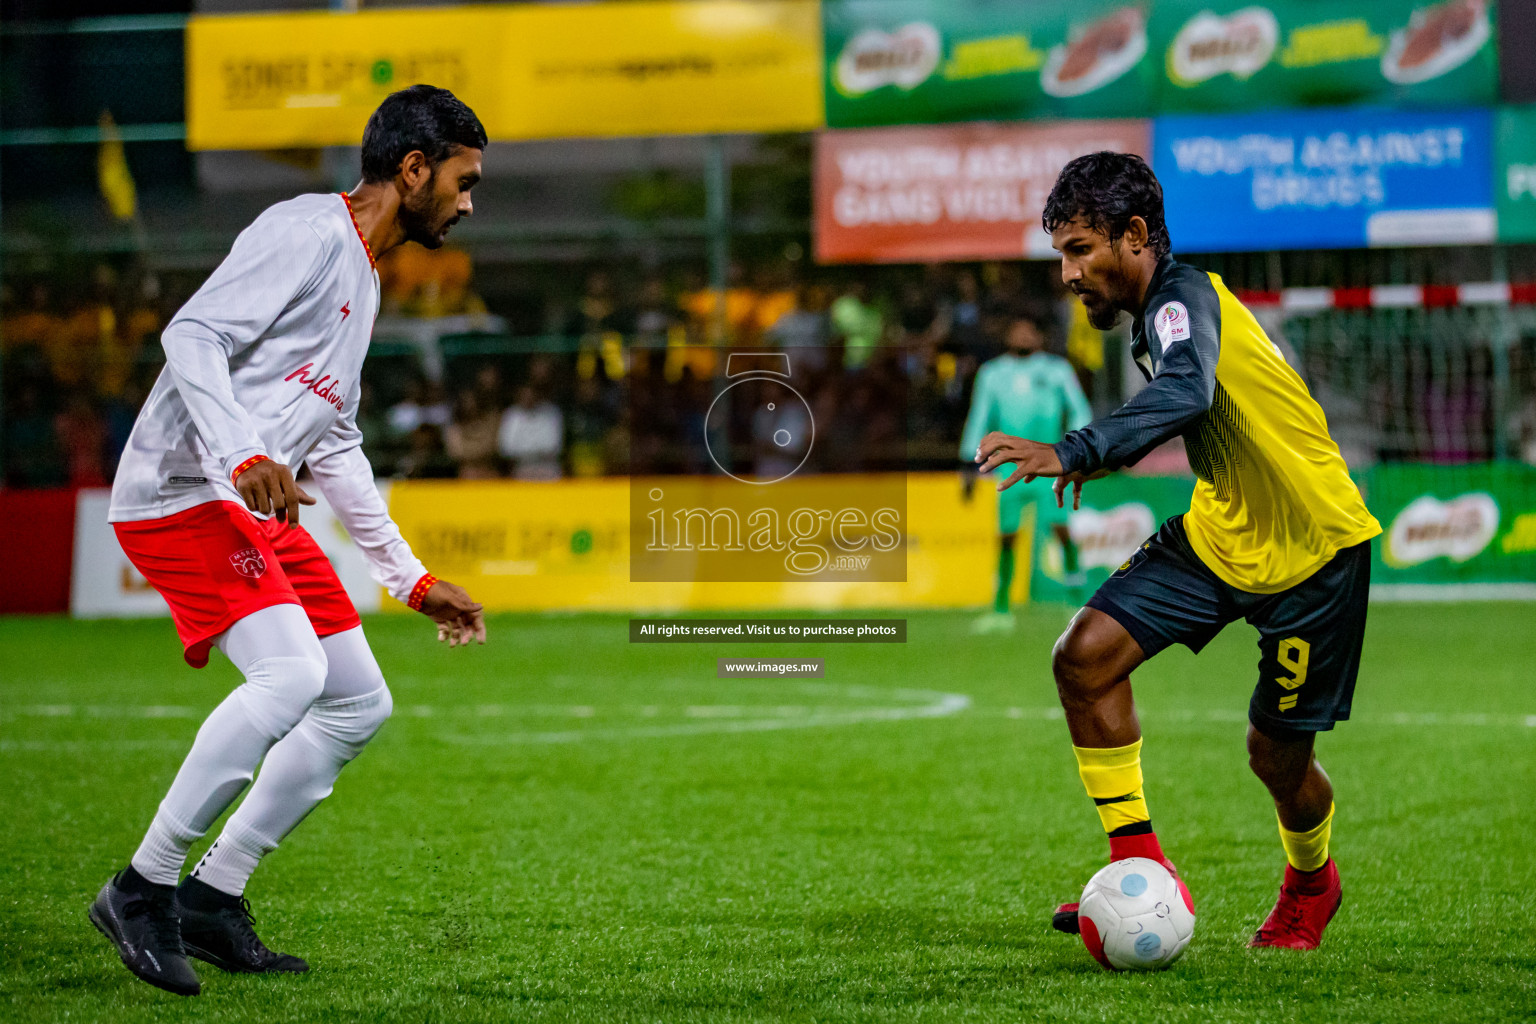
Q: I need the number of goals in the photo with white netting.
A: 1